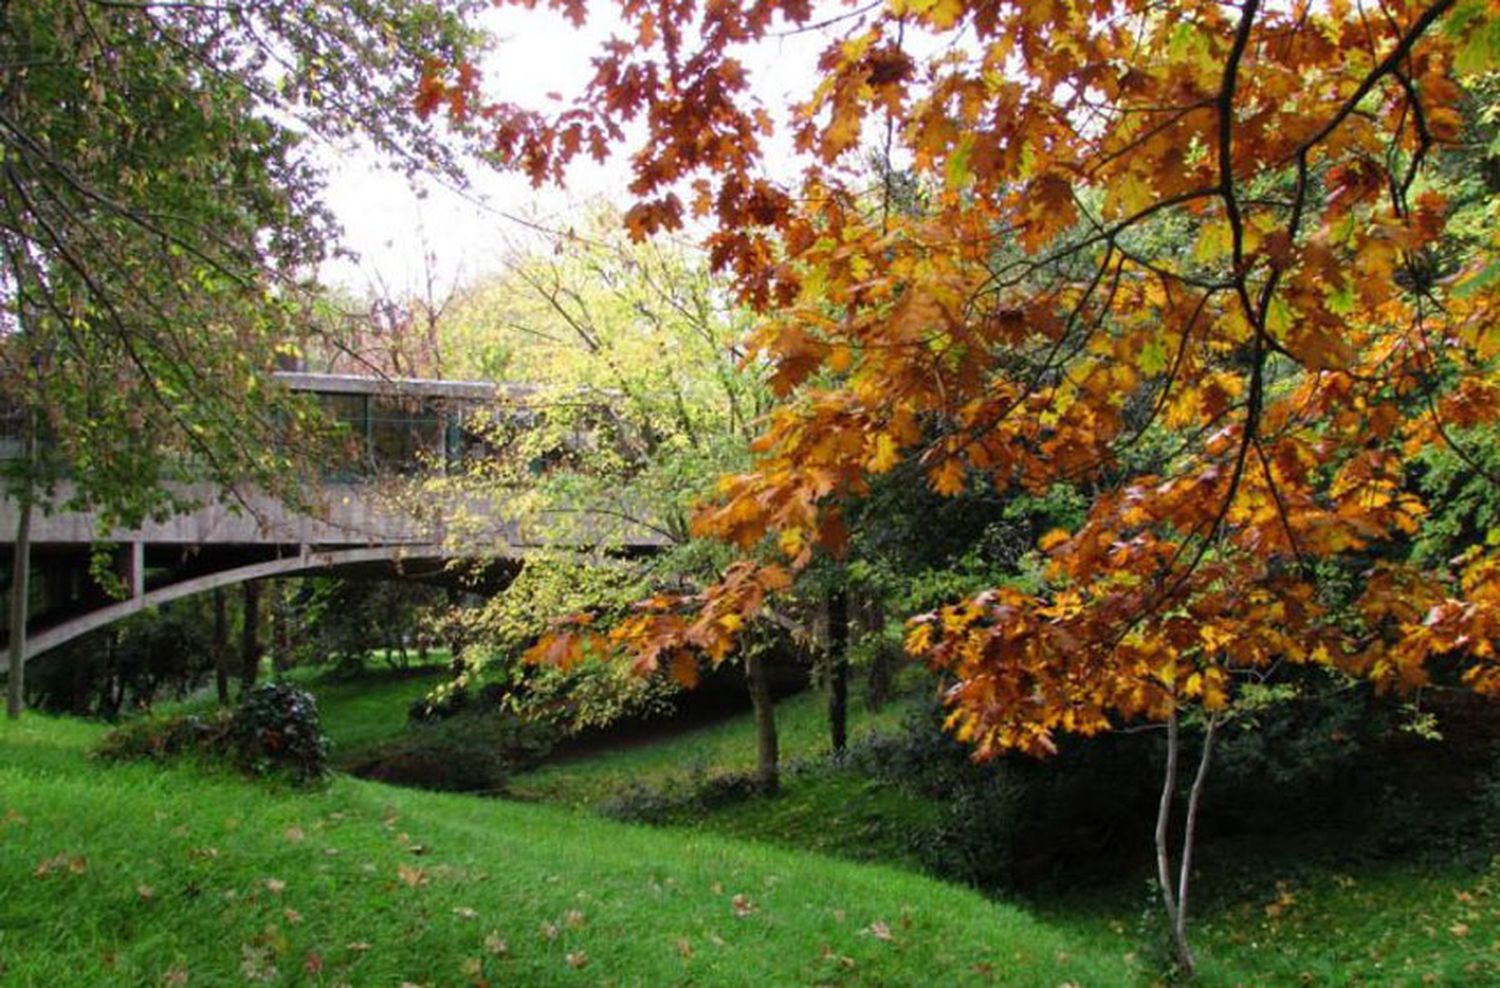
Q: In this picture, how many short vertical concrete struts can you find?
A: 2